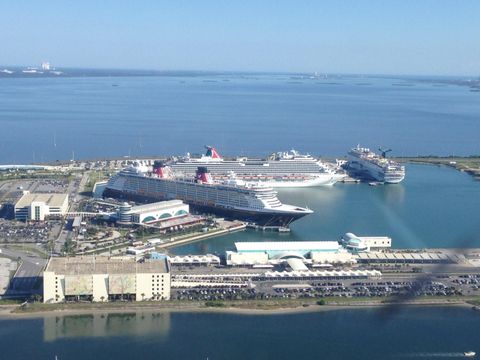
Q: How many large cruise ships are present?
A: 3